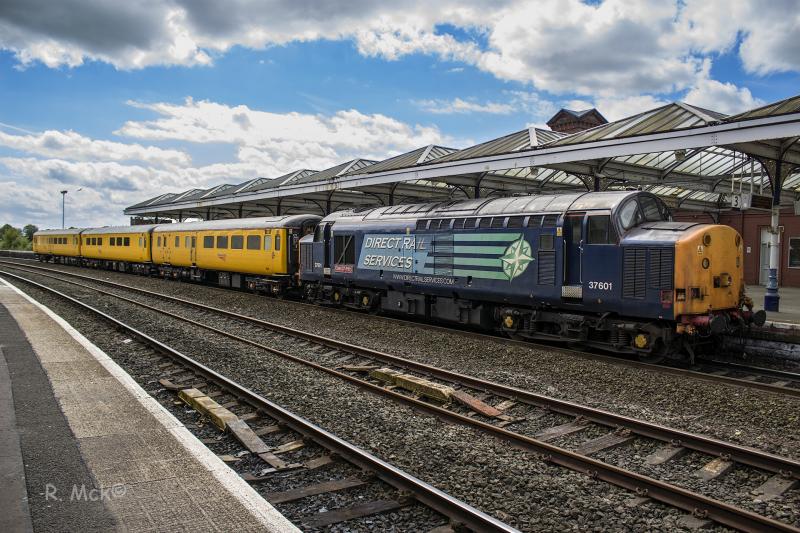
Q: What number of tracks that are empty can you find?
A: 2